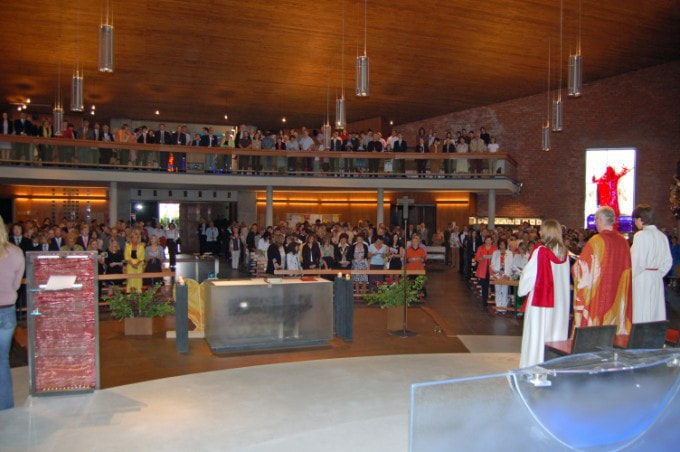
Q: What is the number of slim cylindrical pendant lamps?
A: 9